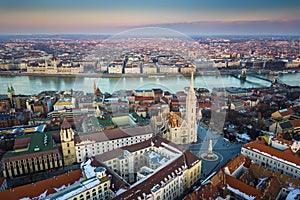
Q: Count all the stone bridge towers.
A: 2